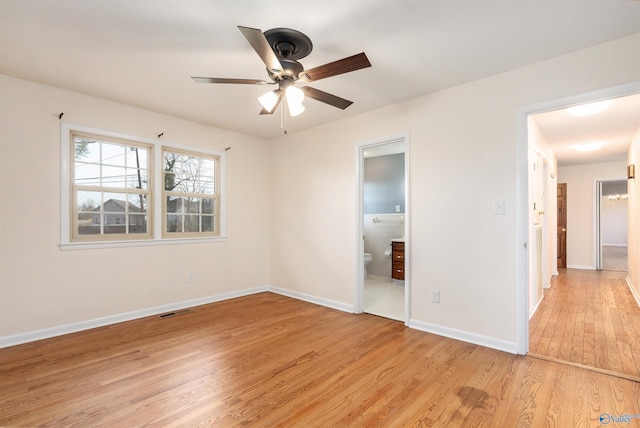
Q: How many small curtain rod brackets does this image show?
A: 3